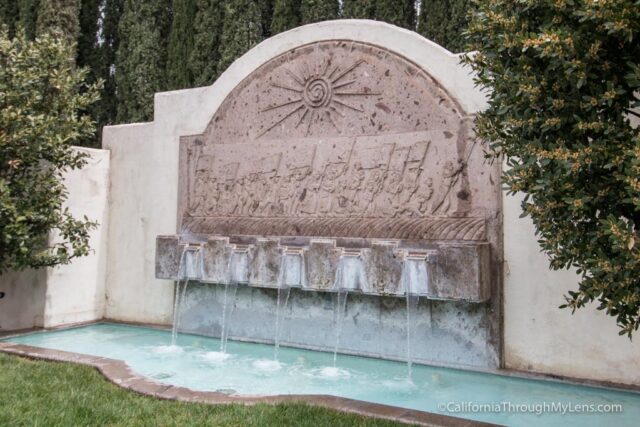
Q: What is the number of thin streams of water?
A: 5